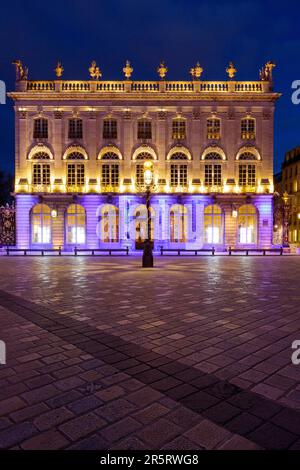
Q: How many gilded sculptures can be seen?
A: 8